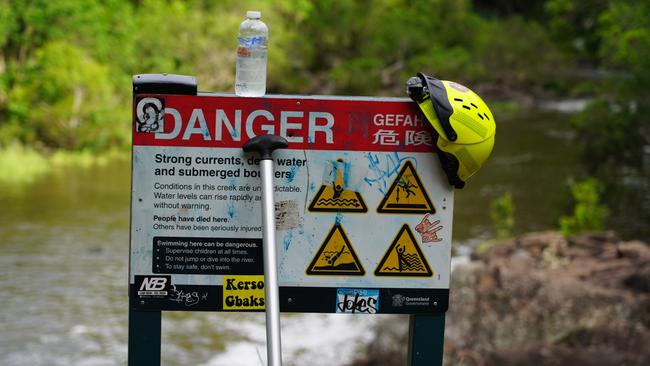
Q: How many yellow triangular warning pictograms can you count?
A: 4